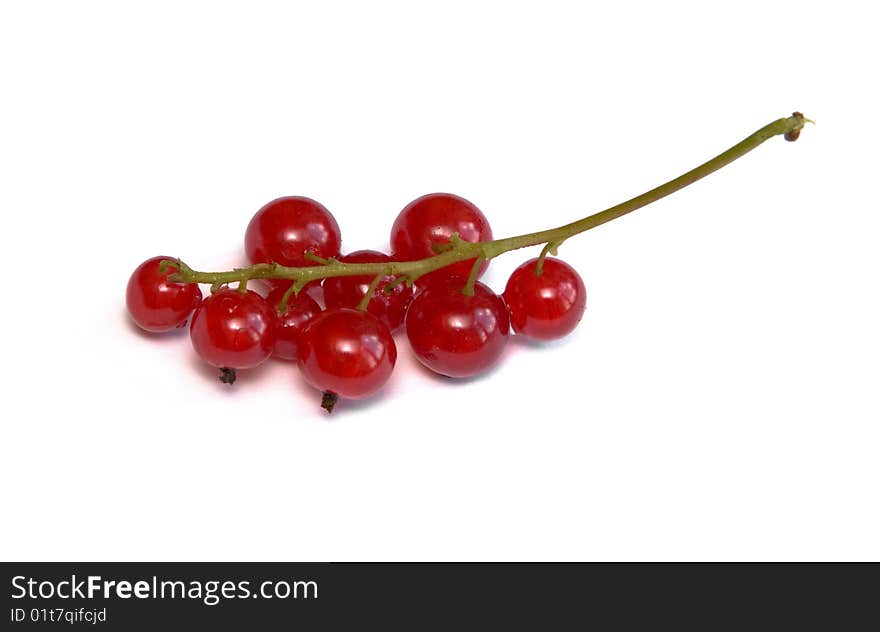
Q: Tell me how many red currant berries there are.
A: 9